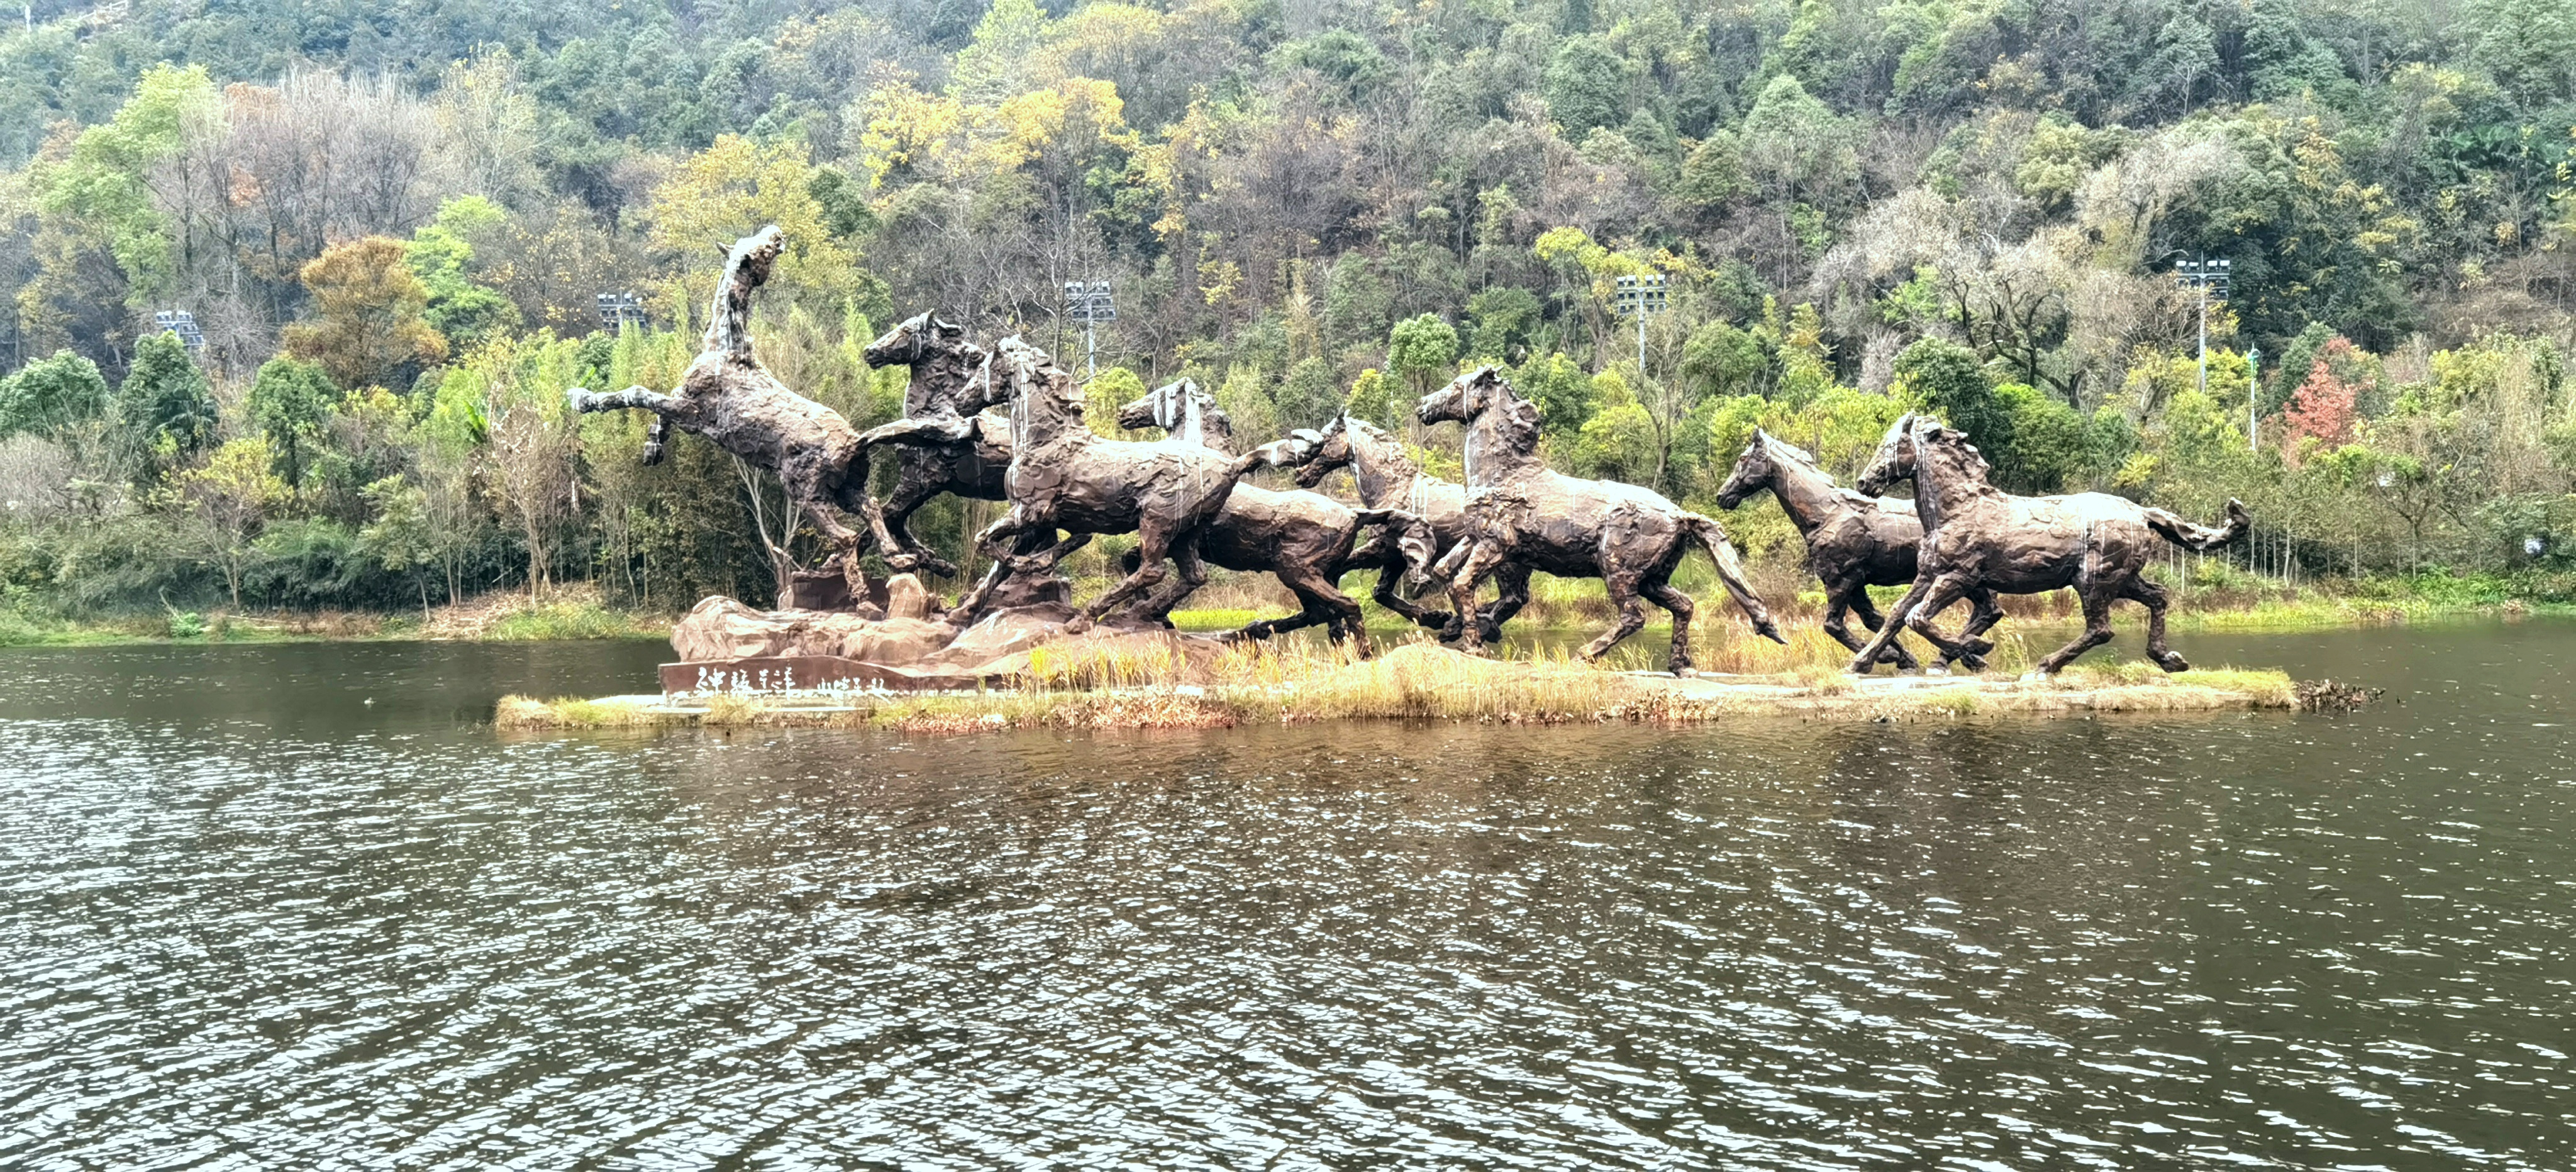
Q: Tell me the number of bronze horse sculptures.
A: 8